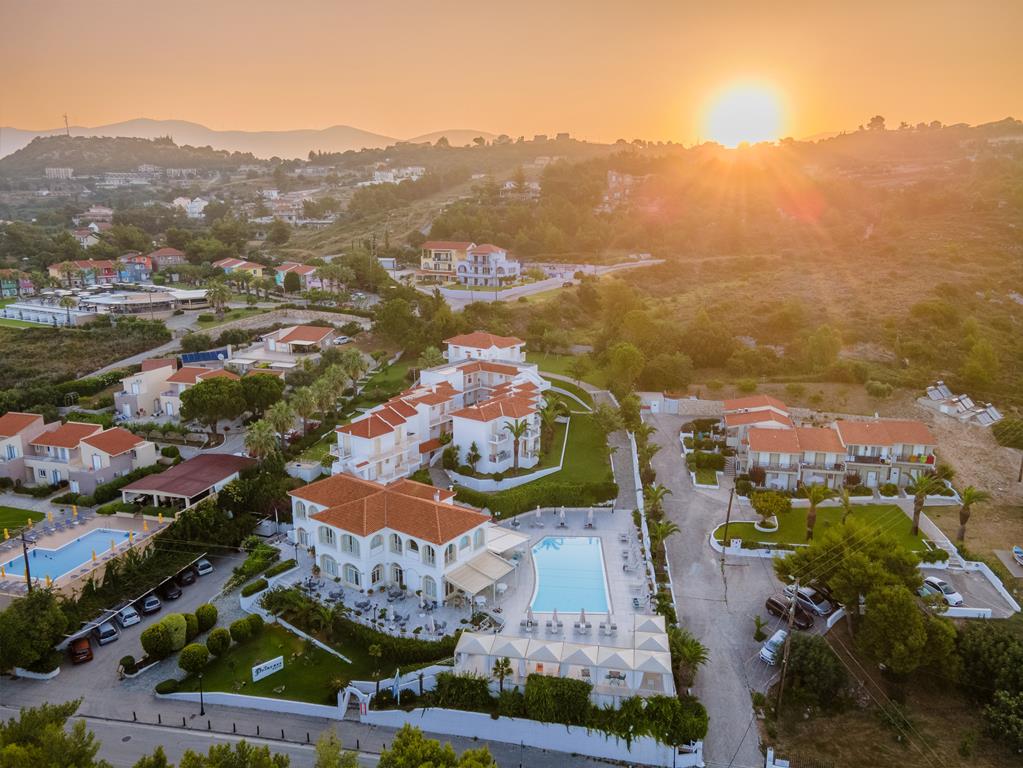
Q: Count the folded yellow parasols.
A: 12